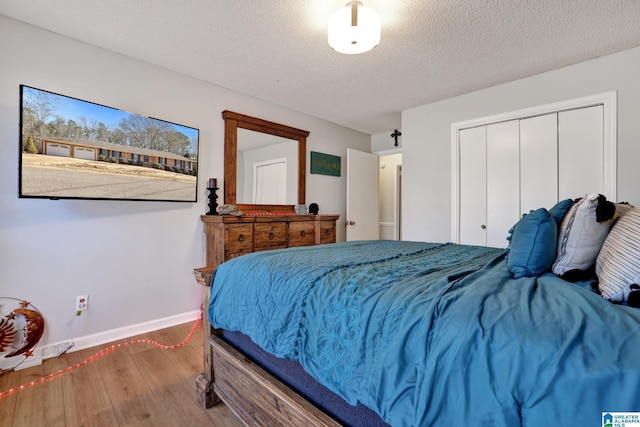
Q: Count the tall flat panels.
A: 4